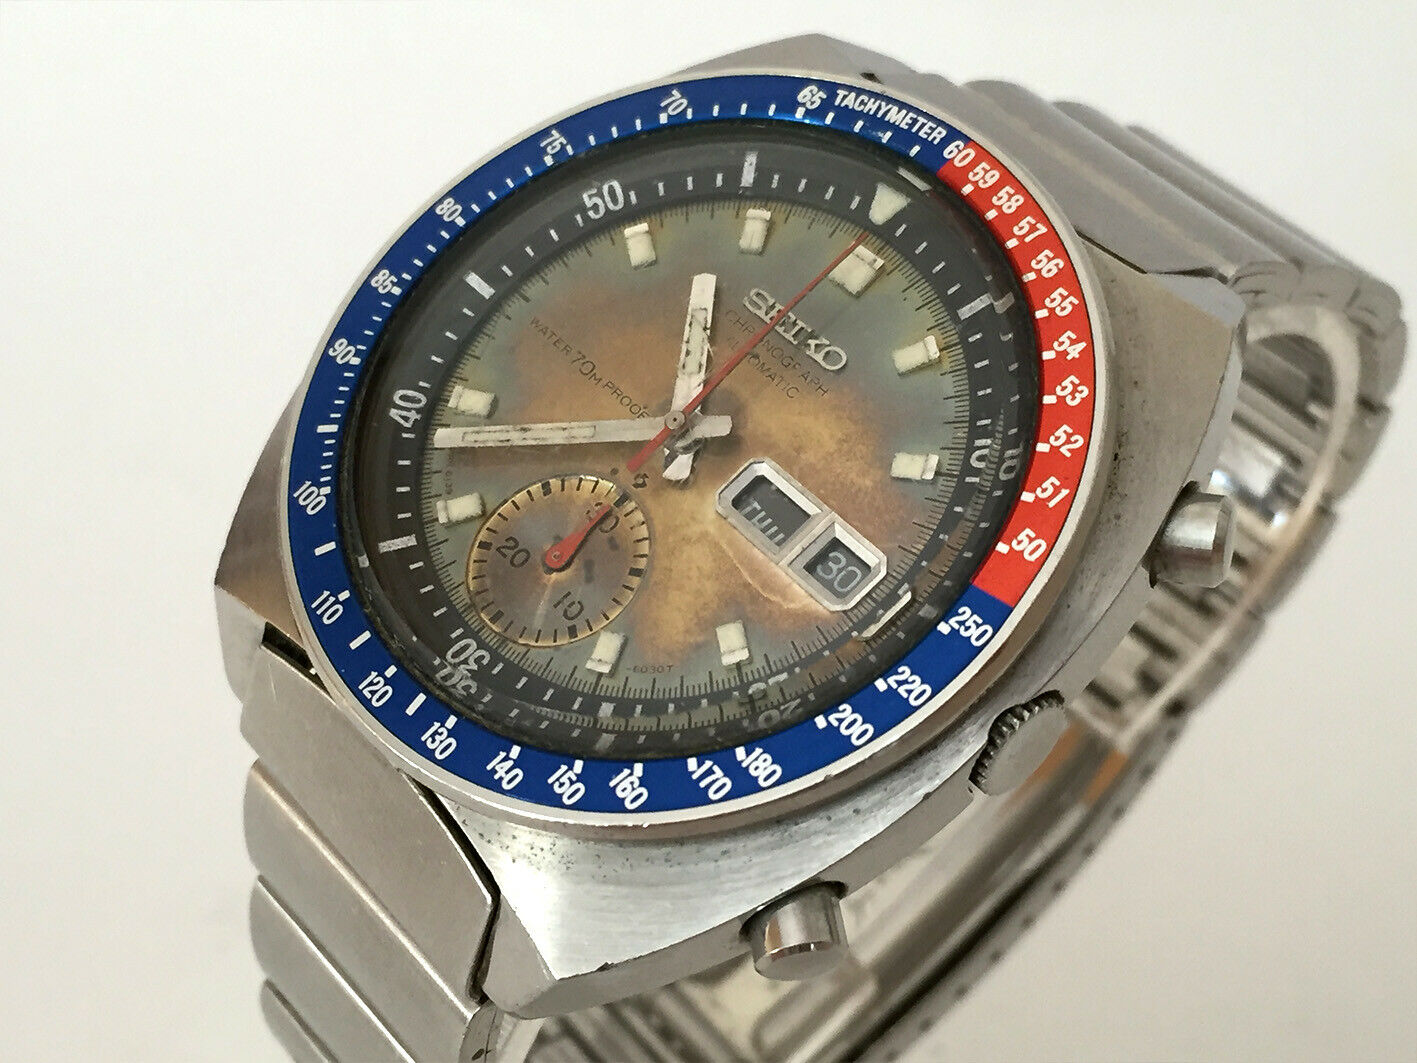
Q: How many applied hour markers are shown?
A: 9